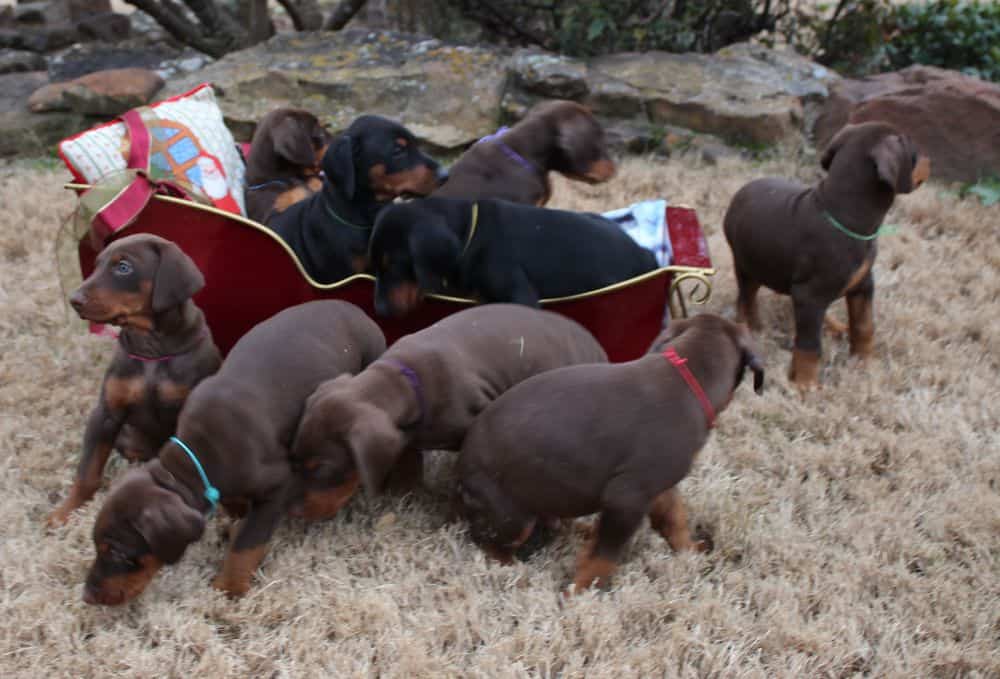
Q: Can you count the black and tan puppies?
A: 2